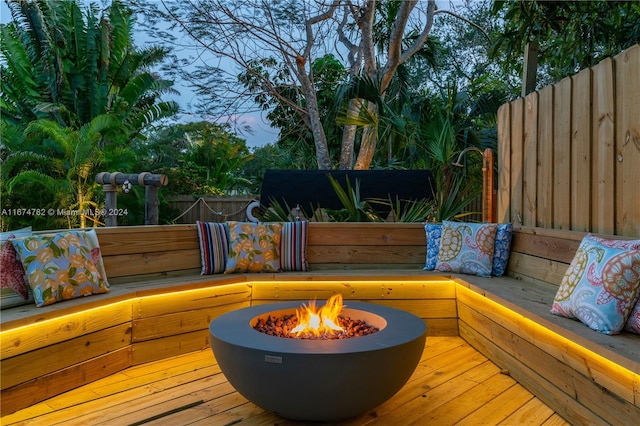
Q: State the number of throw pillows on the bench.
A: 11